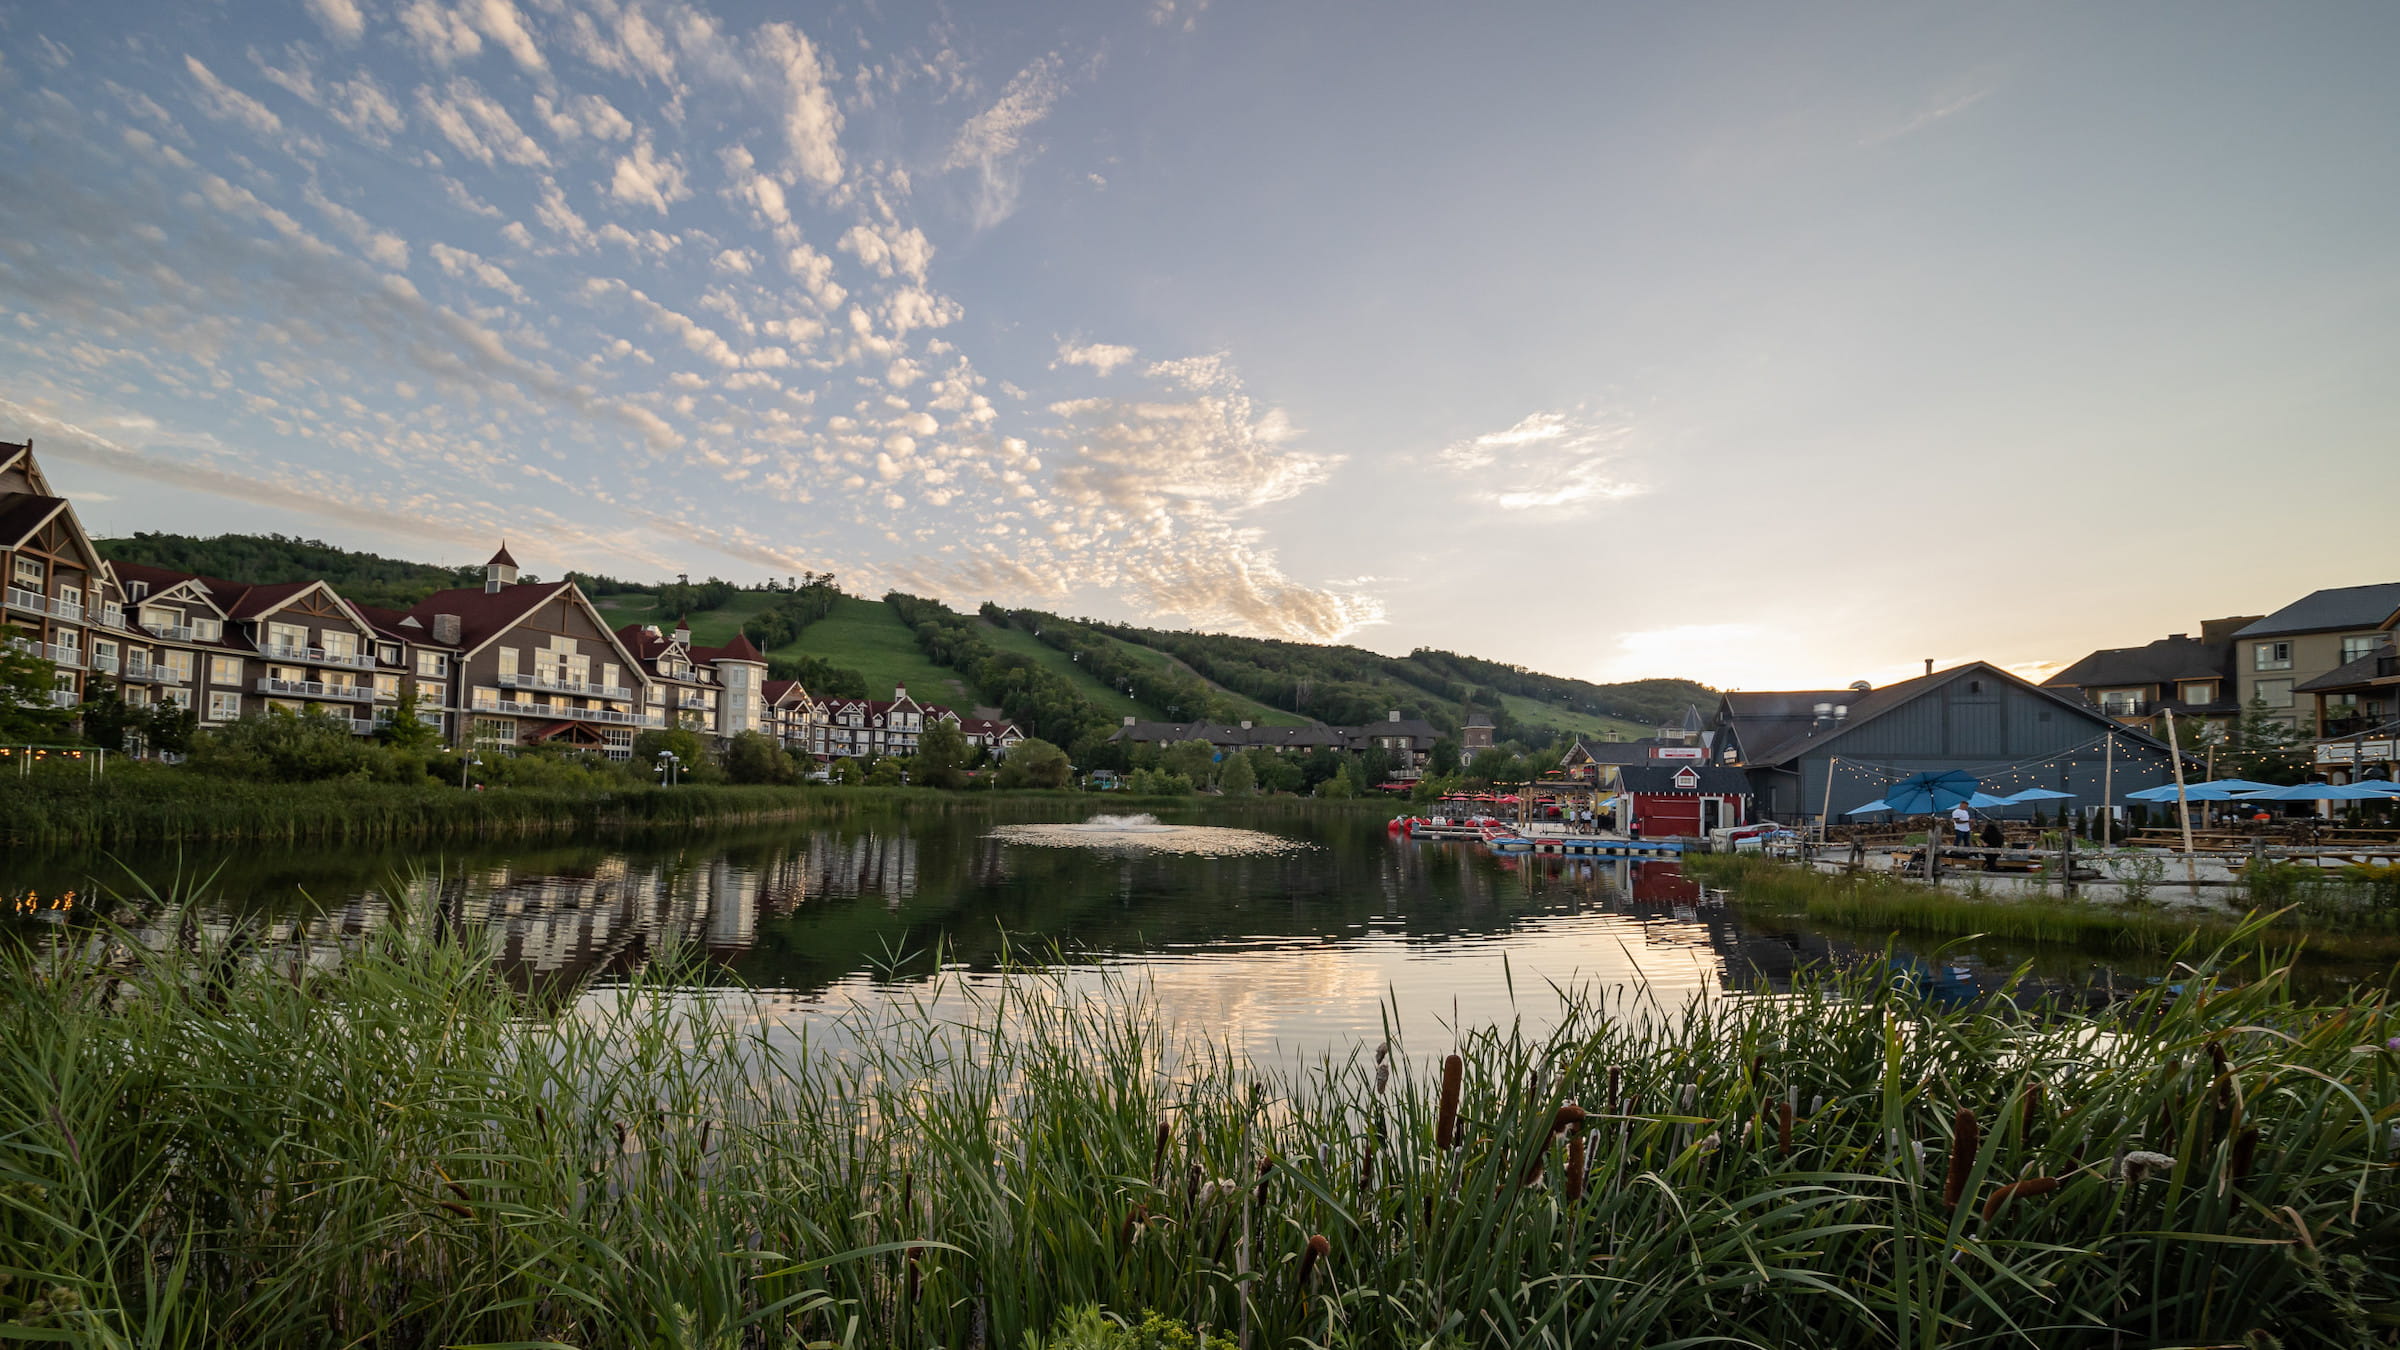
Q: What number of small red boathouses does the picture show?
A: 1